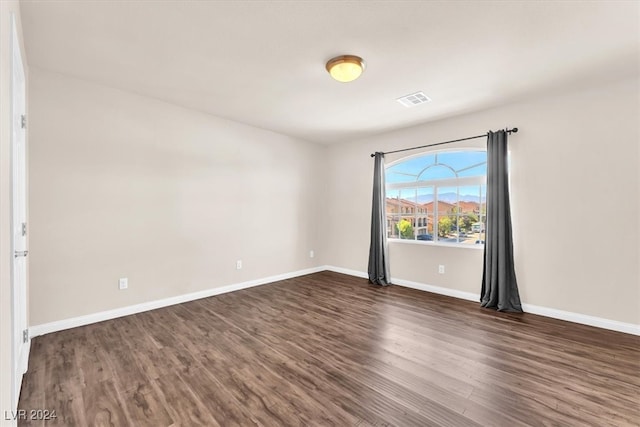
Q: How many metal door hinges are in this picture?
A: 3